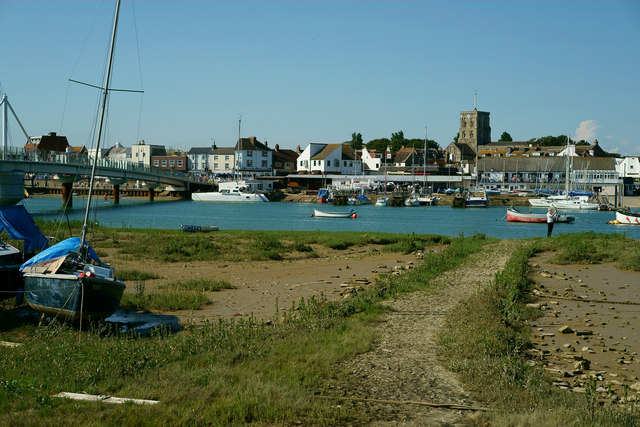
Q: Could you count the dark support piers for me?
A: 3